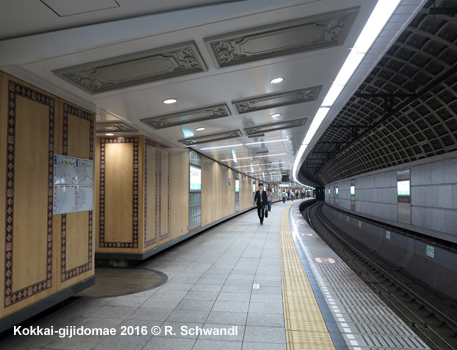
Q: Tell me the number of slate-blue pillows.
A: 0